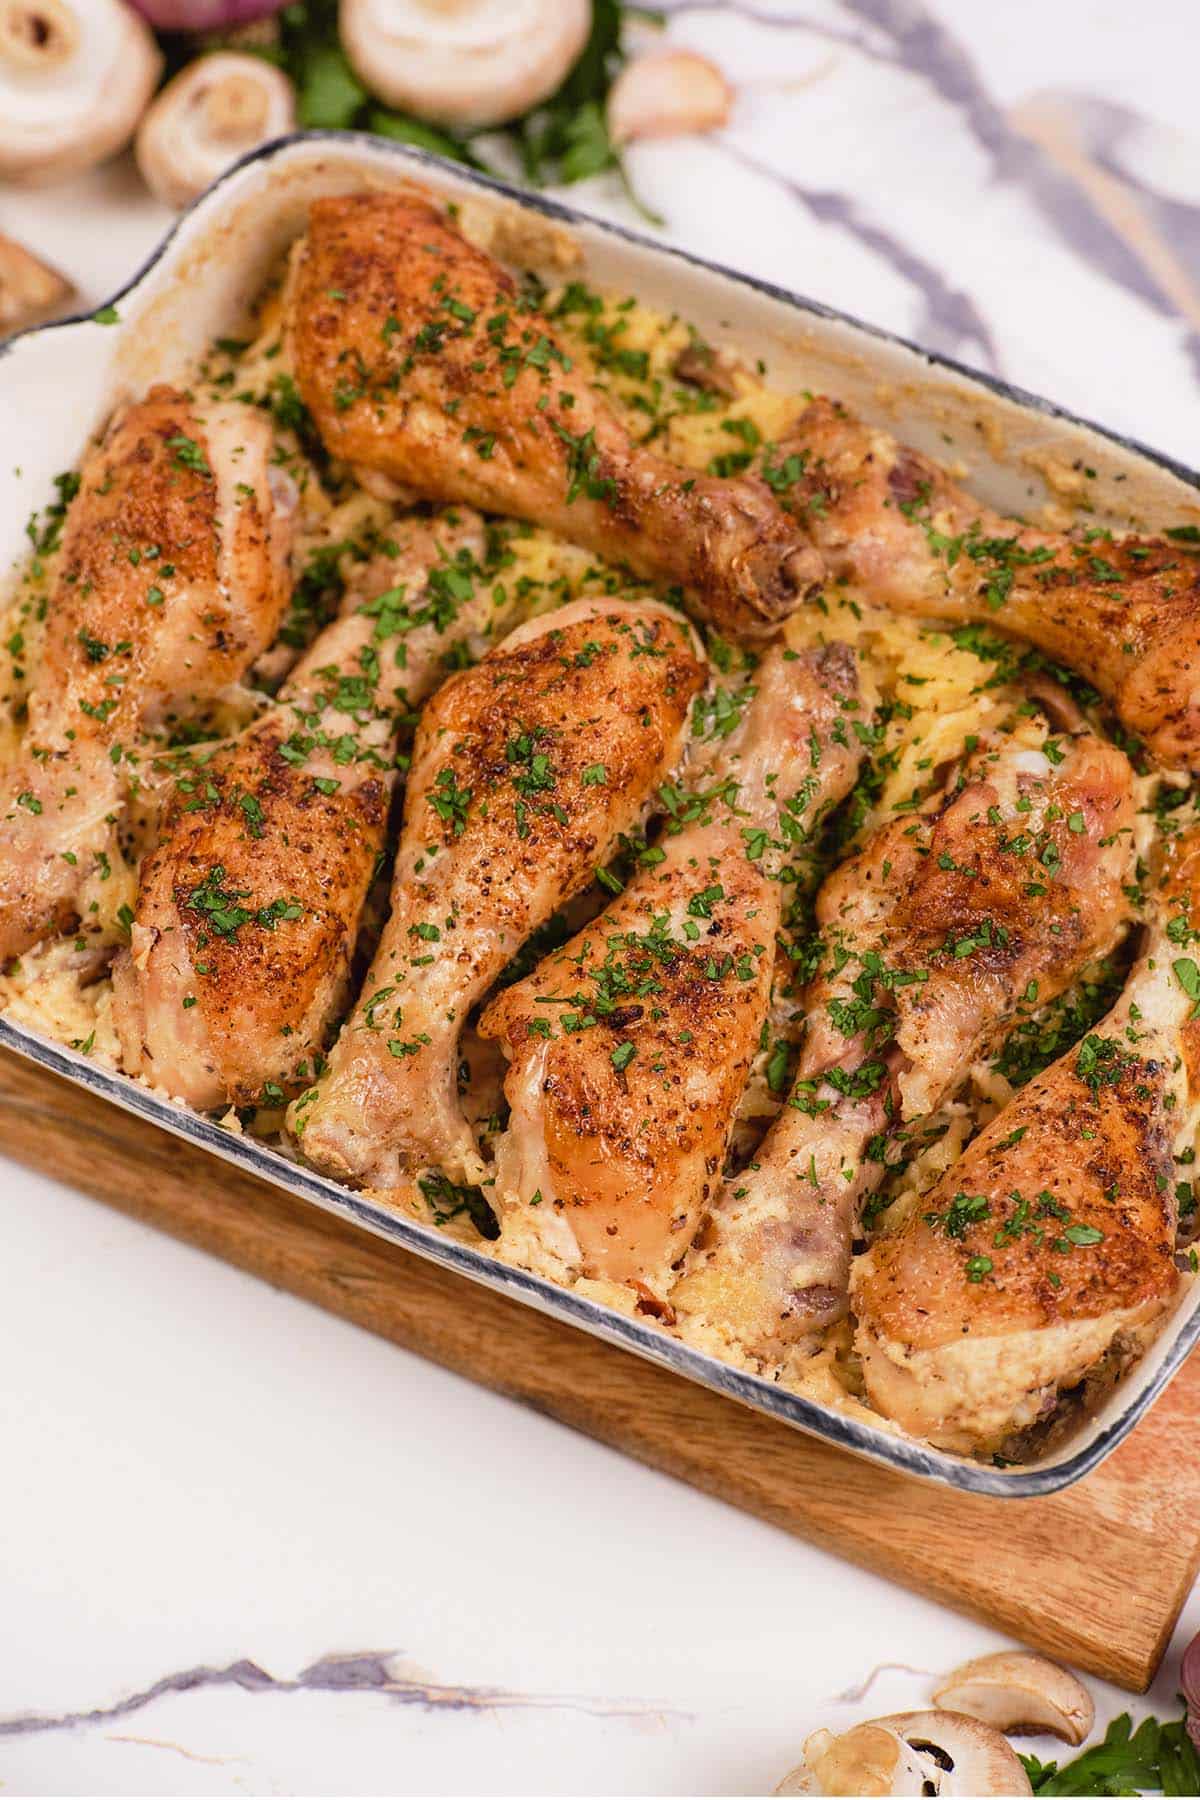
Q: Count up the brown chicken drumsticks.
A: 8